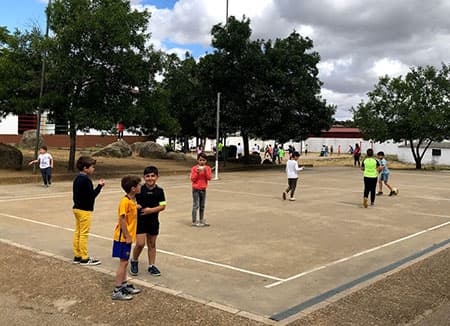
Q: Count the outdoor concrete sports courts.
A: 1